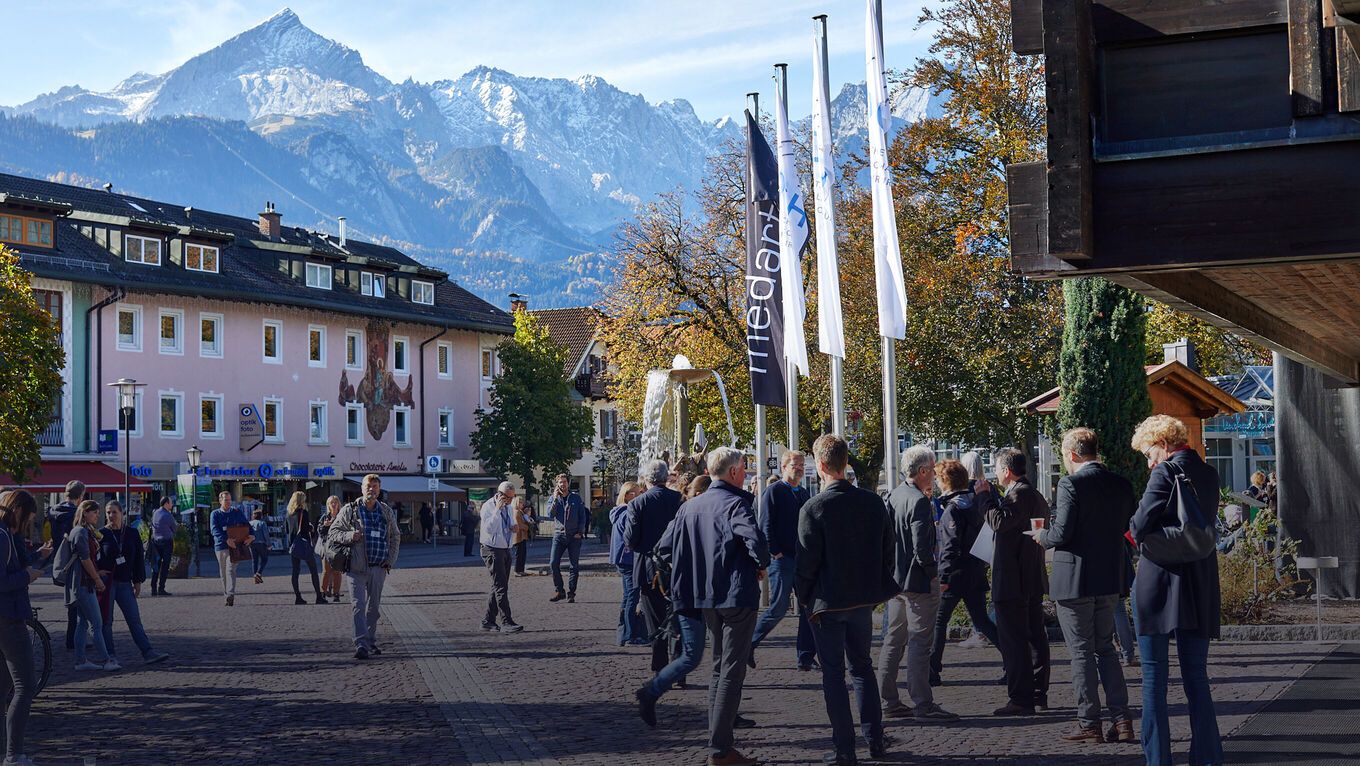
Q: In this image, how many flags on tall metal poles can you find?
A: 4